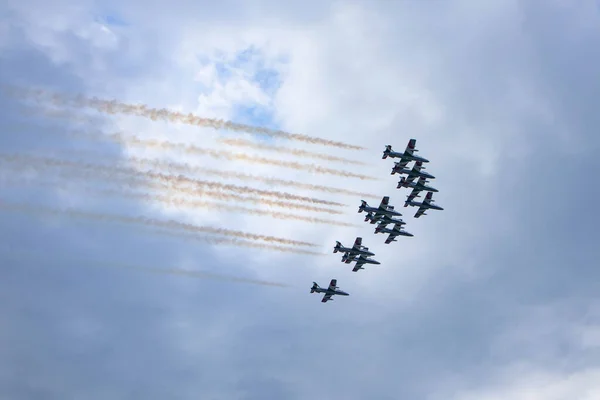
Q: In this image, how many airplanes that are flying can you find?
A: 10